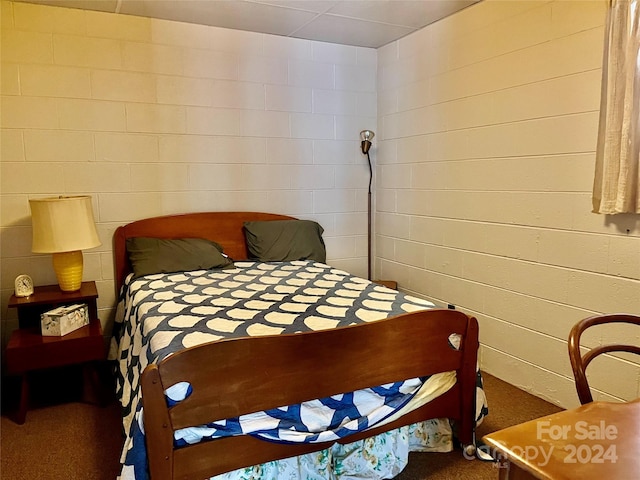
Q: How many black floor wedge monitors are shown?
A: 0